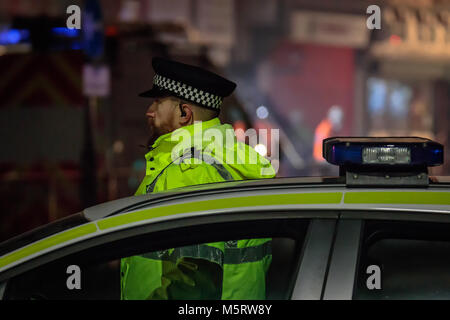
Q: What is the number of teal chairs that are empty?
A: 0